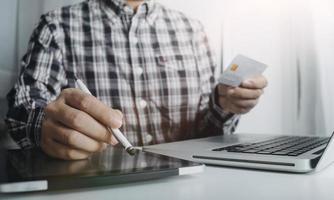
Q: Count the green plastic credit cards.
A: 0